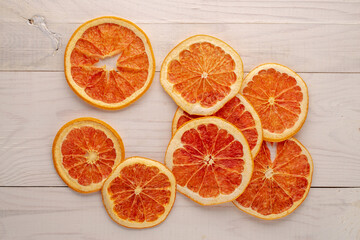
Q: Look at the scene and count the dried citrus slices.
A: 8